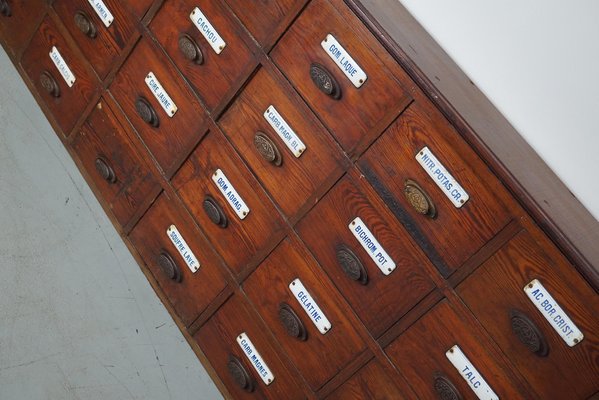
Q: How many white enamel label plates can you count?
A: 14